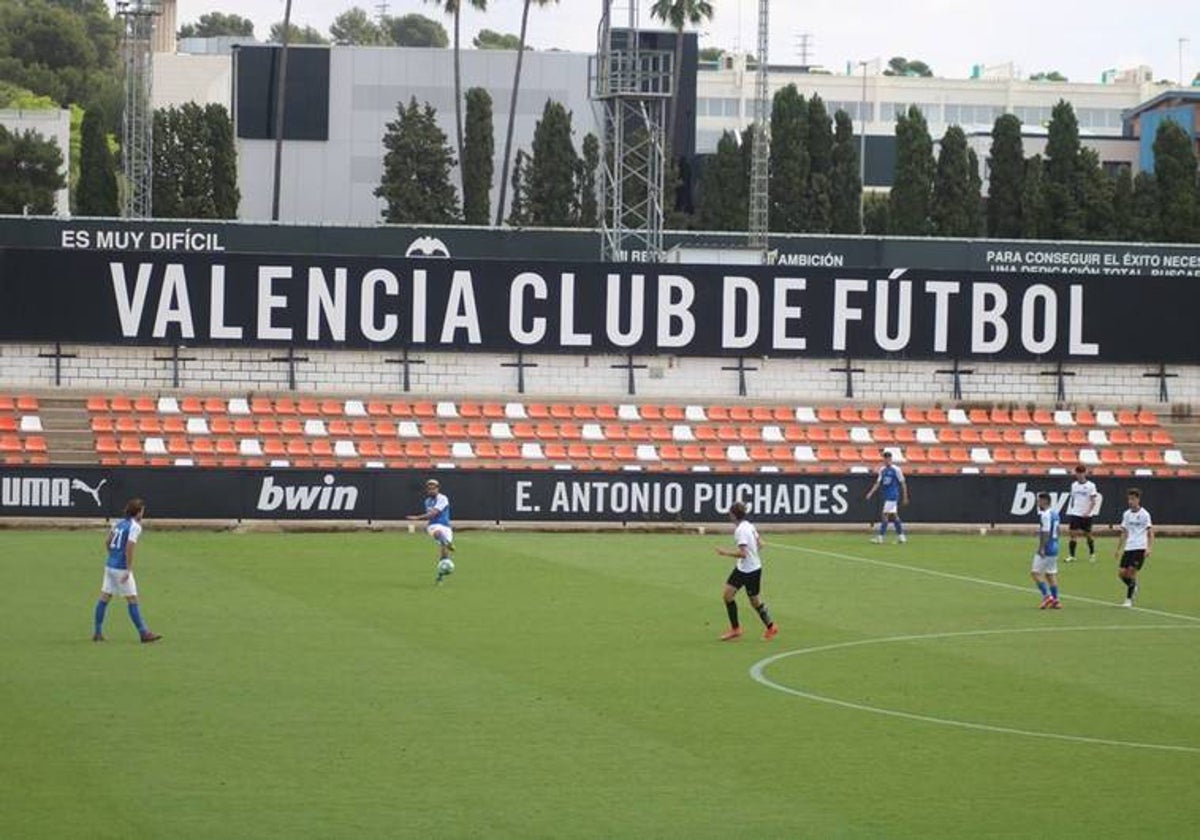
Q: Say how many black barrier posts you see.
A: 11